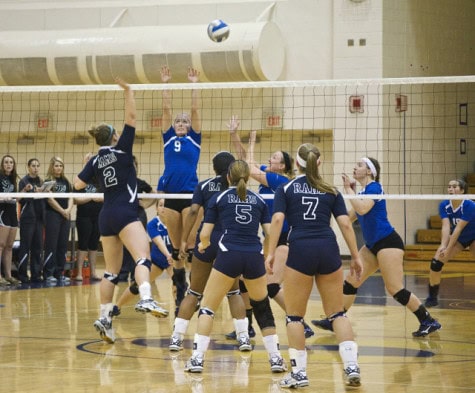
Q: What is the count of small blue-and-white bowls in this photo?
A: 0